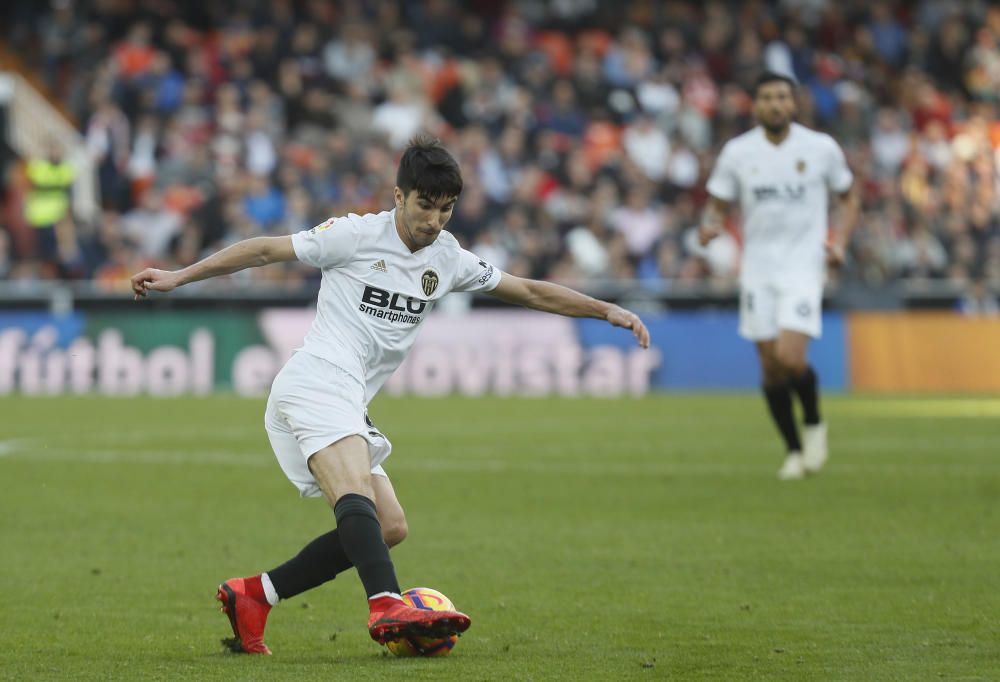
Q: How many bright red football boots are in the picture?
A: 2